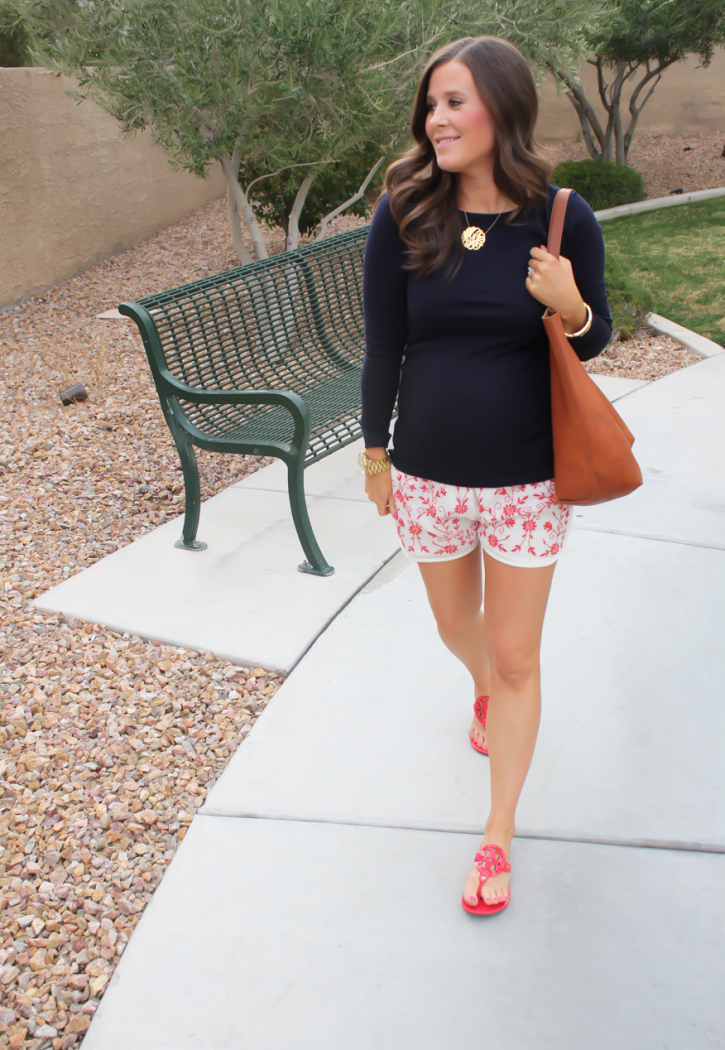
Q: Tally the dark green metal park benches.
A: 1